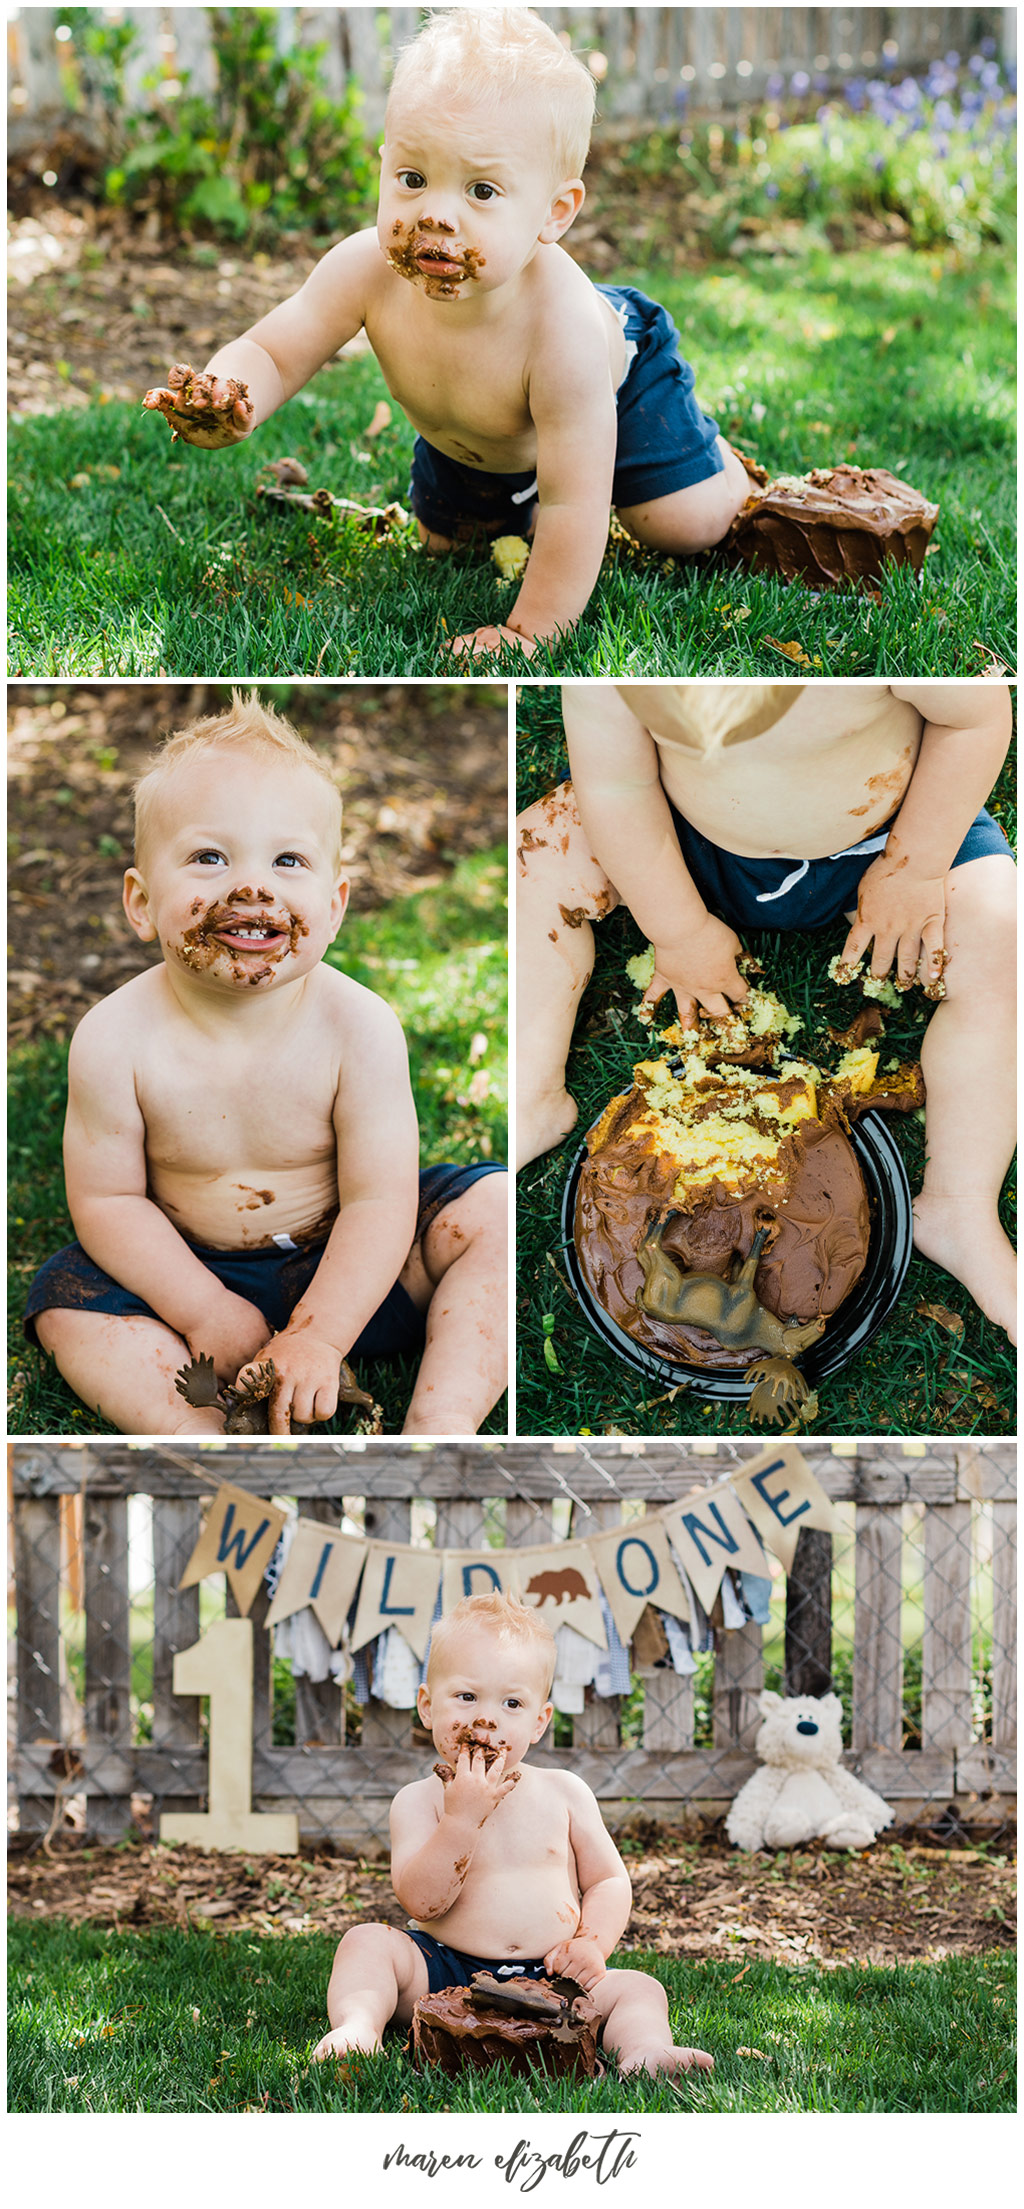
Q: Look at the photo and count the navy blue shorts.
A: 4